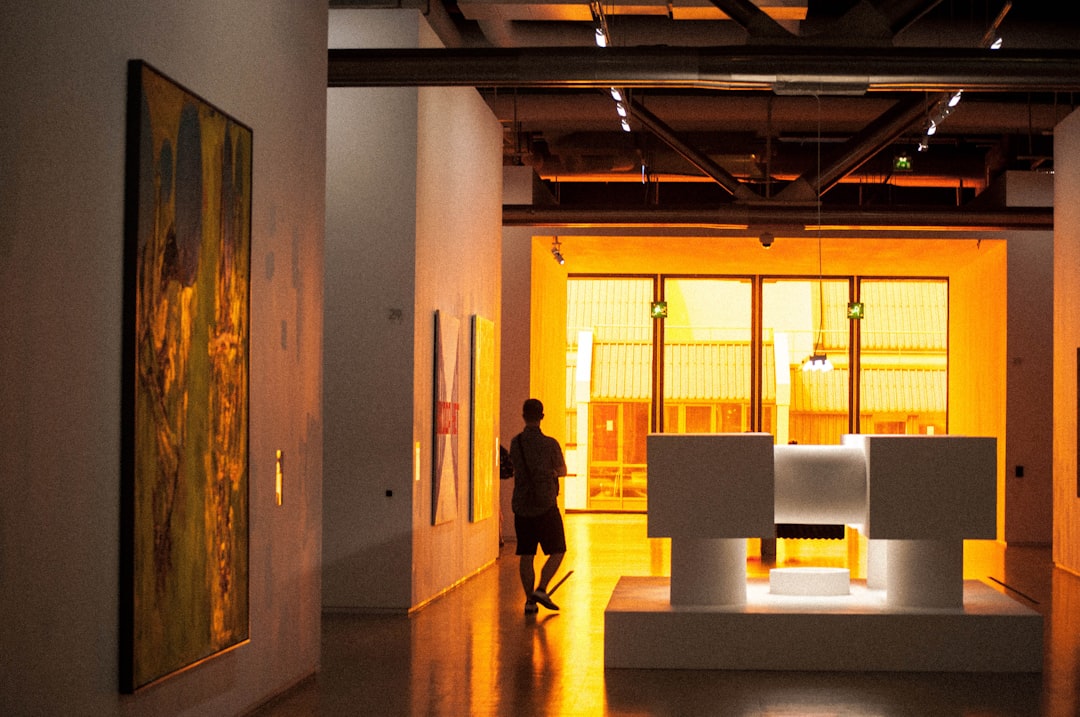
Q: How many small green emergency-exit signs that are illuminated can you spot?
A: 3